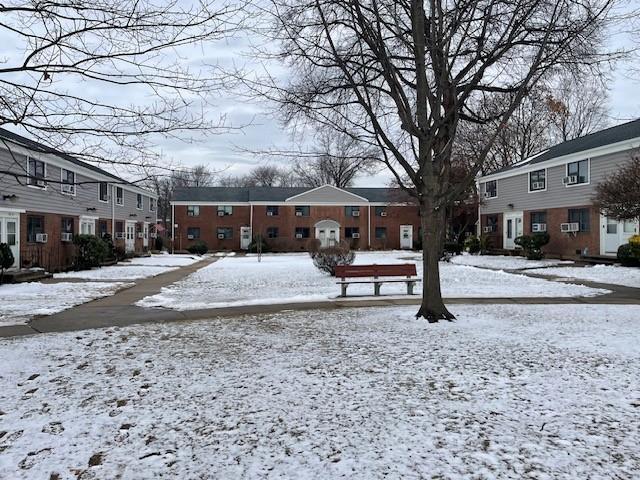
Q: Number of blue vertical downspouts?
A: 0